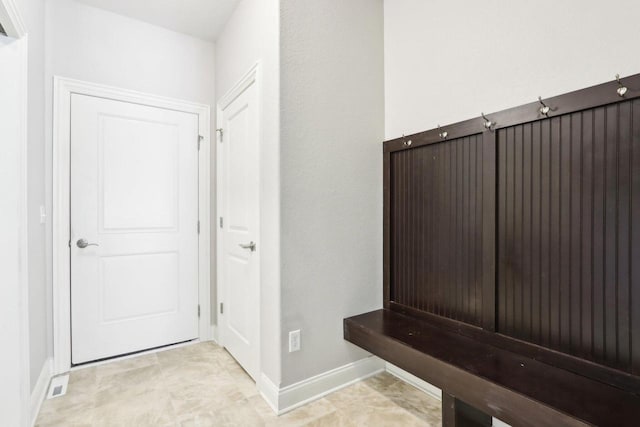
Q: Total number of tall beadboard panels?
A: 2